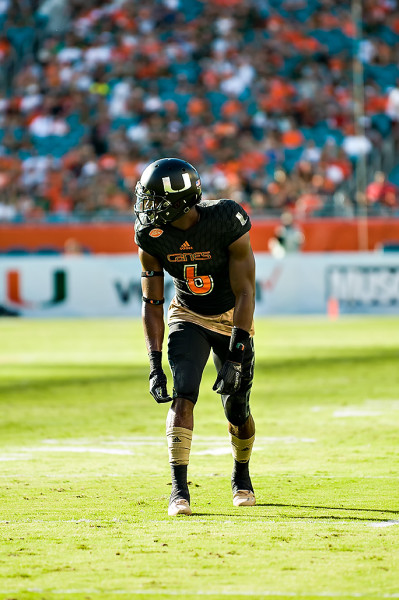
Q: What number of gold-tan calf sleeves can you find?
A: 2